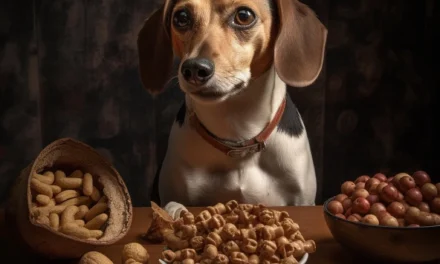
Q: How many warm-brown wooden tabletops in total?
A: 1